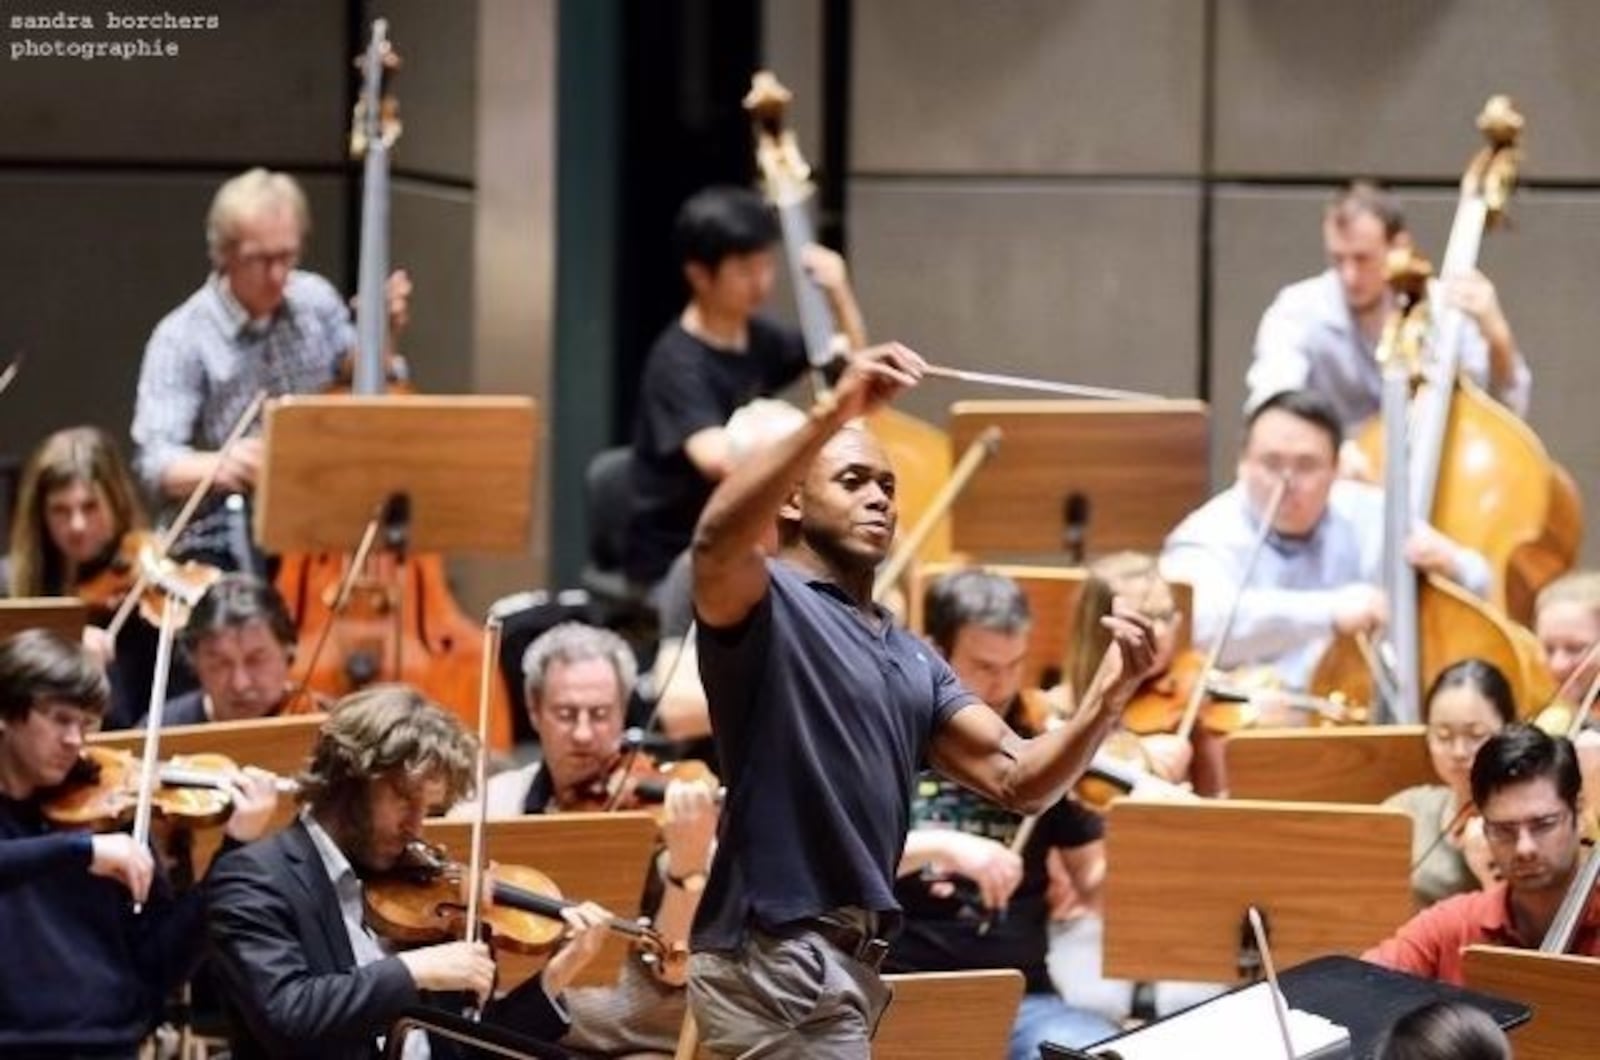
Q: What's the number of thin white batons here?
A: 1